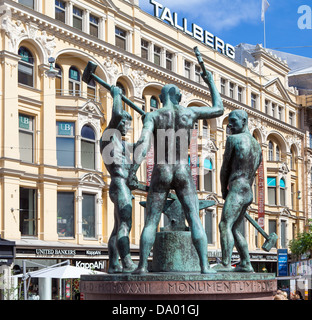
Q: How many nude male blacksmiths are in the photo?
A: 3